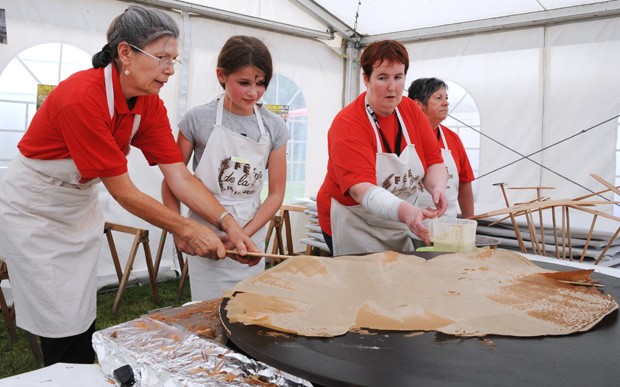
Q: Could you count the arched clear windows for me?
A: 3